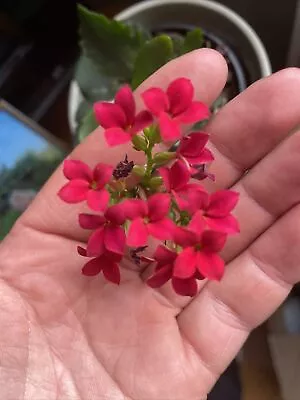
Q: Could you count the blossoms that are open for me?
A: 11